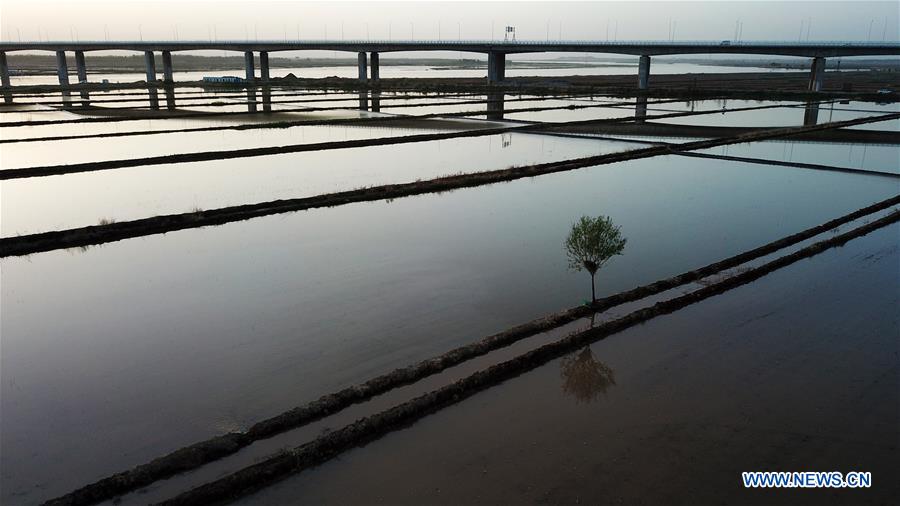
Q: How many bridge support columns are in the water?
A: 12